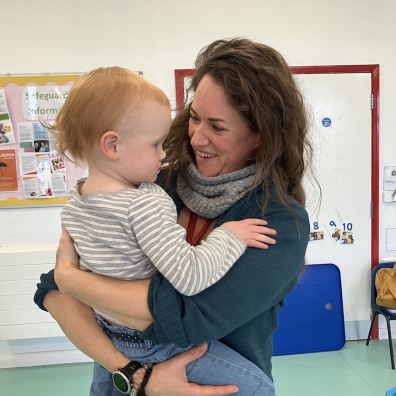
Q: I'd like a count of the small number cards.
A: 3